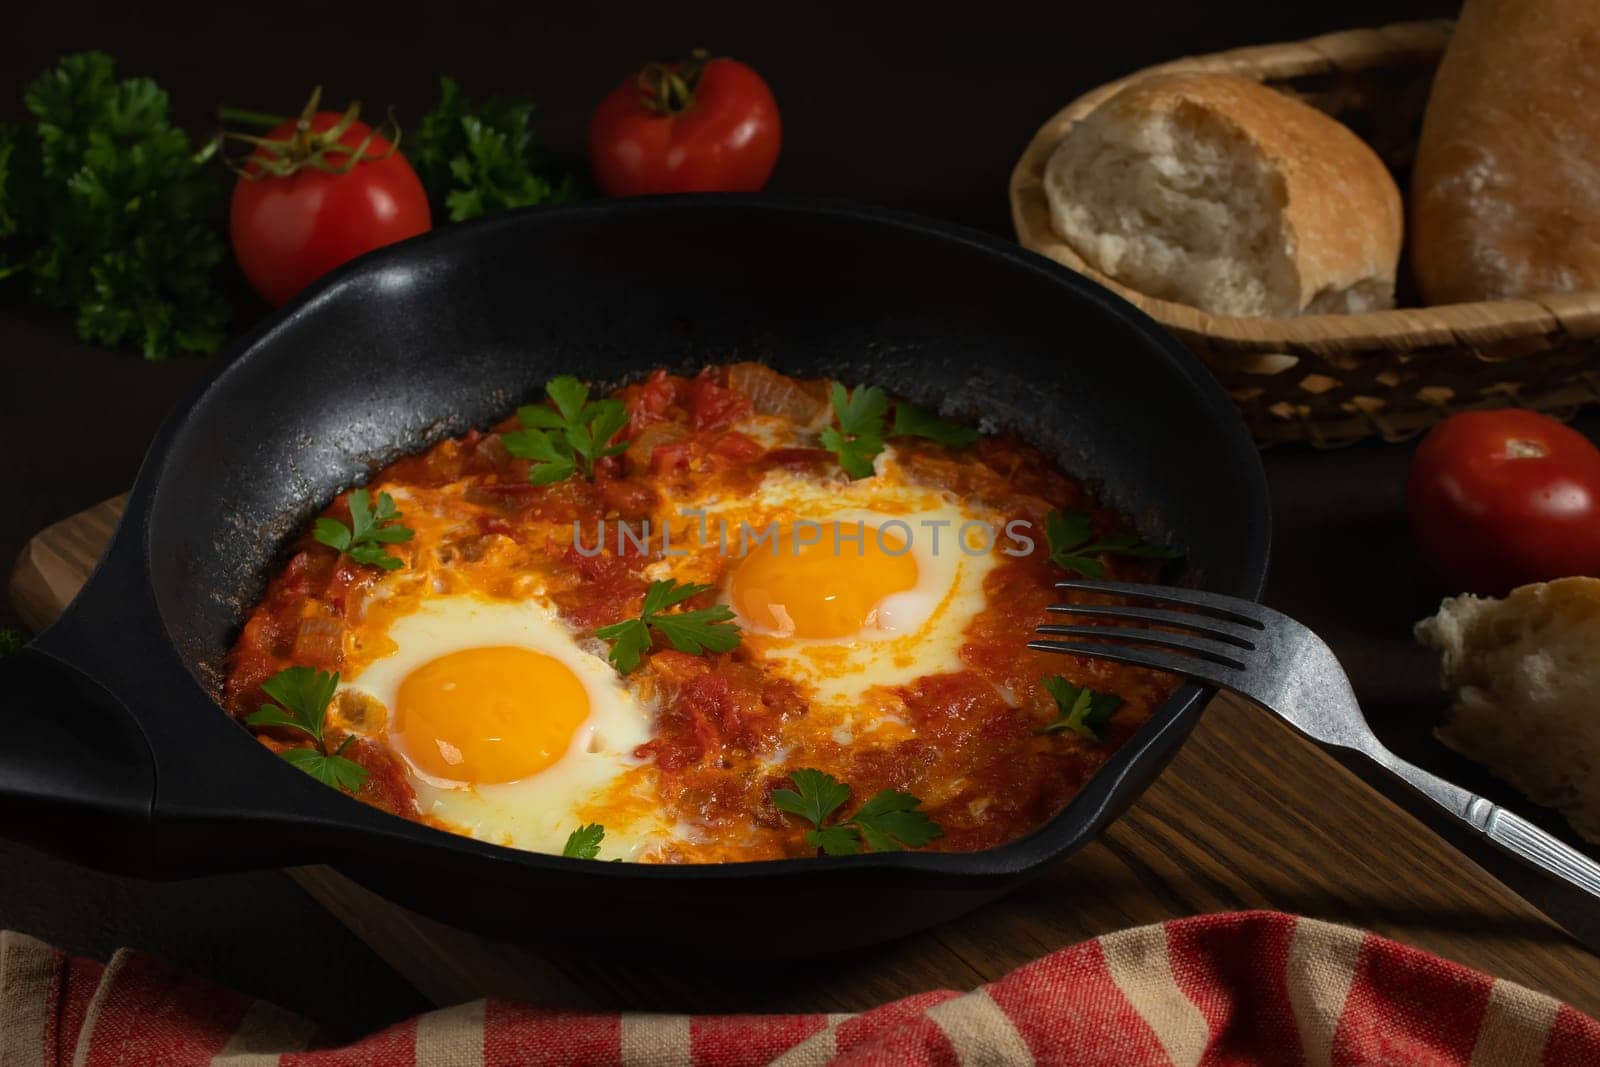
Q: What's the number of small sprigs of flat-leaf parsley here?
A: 9